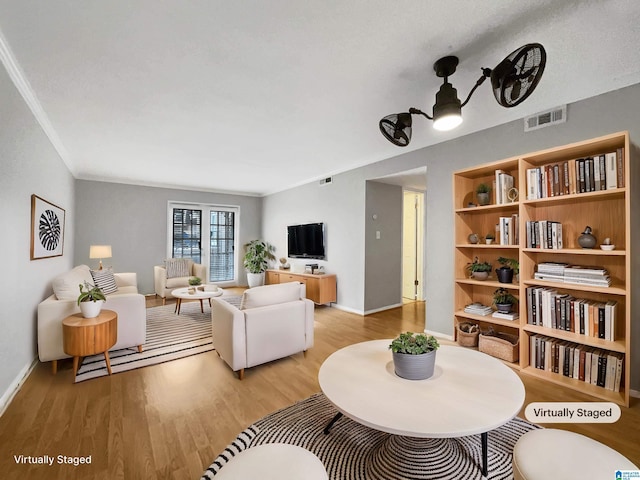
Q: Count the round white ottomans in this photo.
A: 2